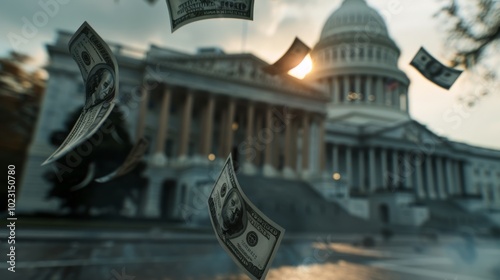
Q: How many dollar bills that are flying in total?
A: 6